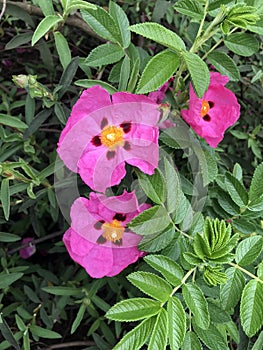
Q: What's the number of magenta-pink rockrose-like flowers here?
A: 3